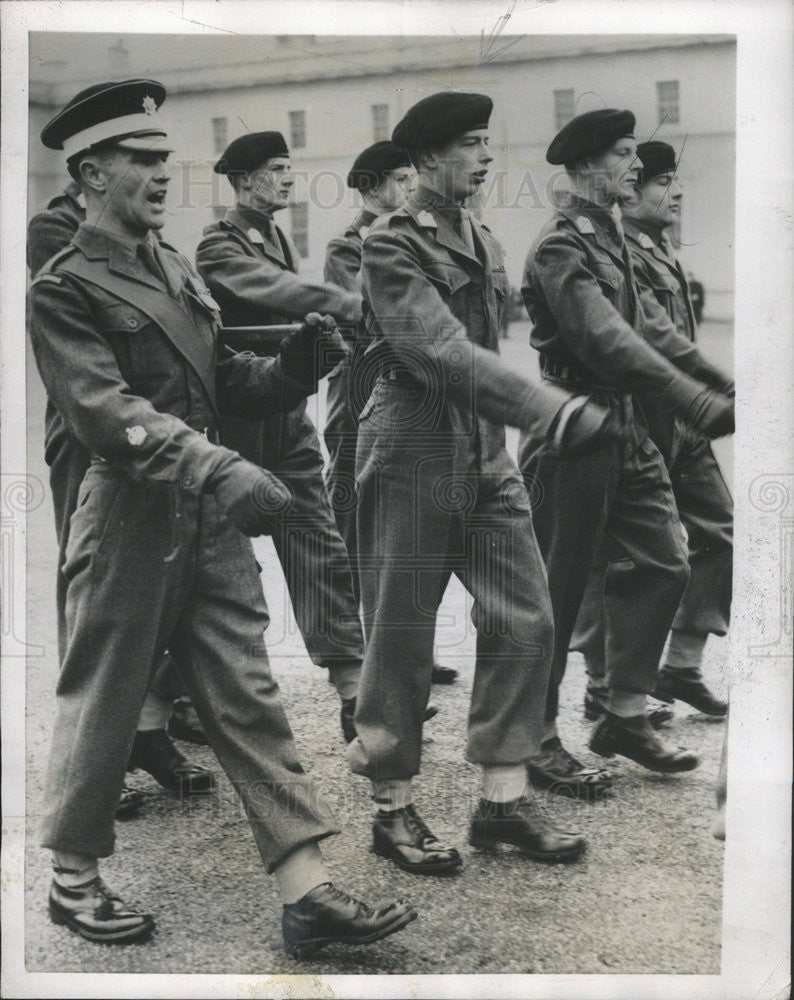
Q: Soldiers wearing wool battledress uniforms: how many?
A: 7